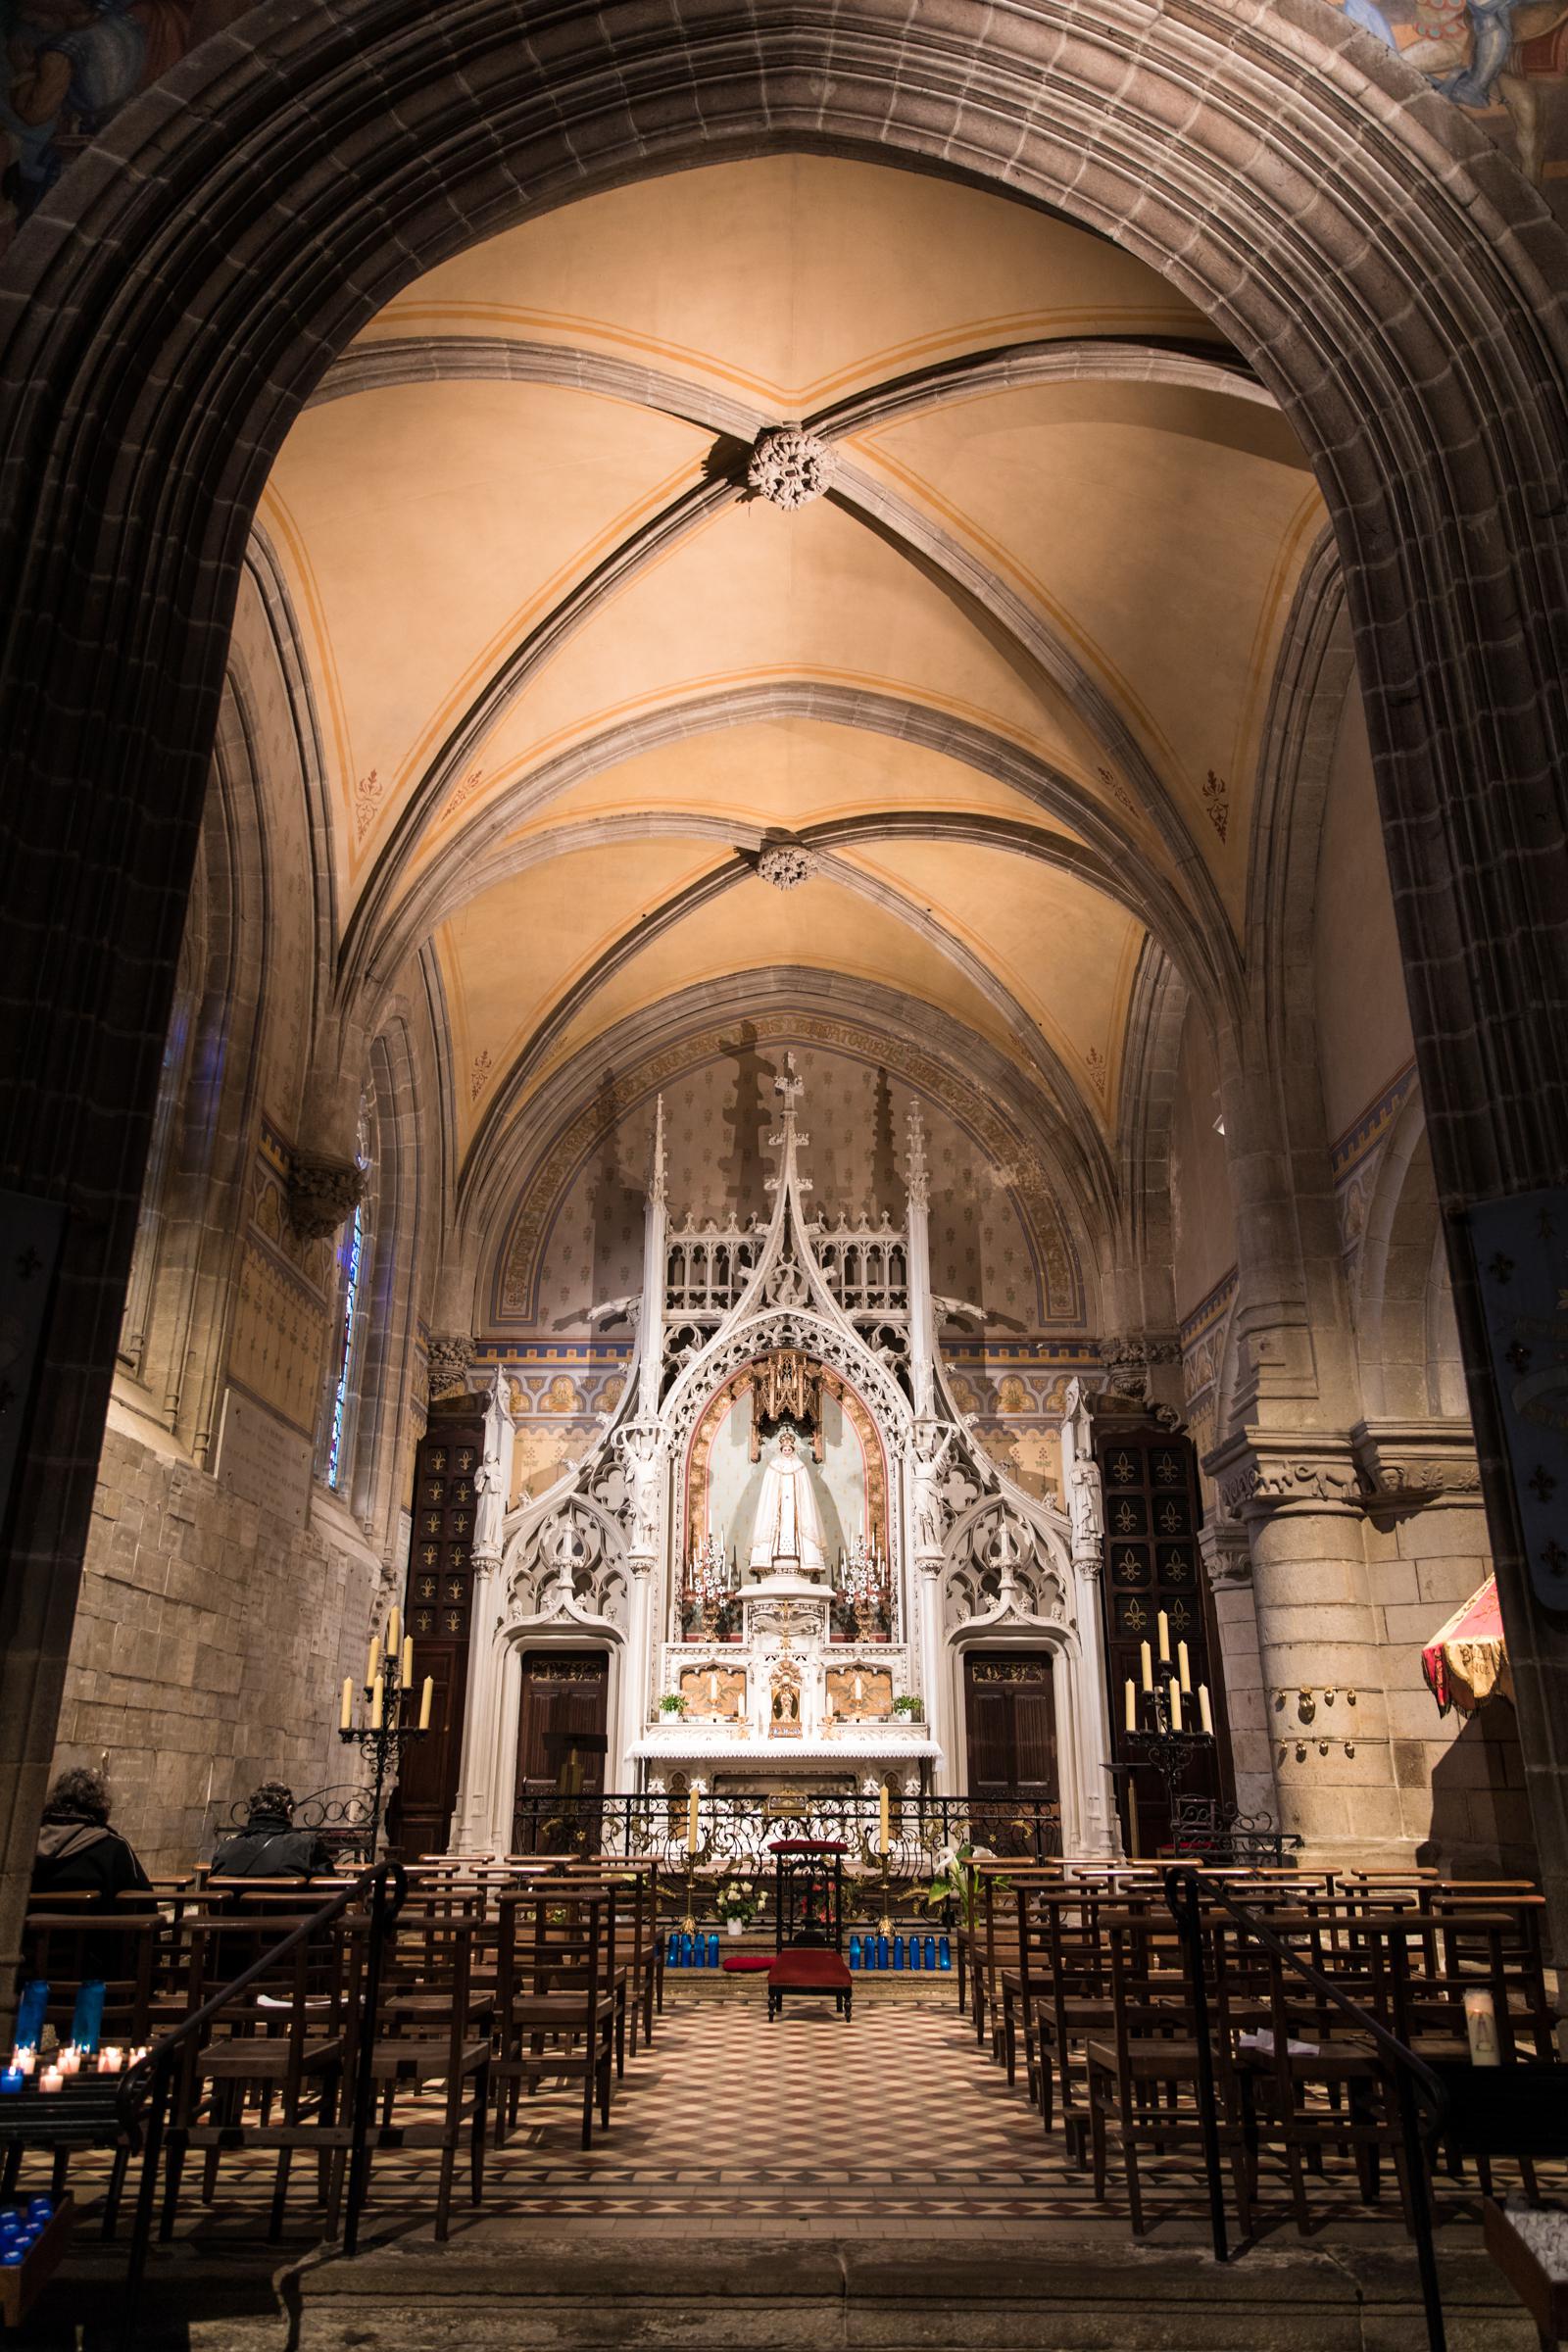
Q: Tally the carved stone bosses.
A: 2